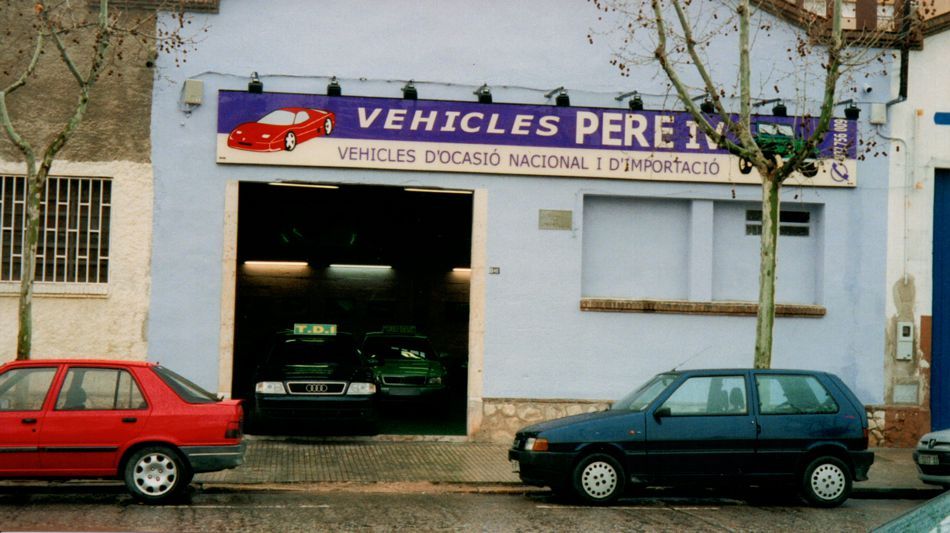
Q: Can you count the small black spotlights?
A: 9